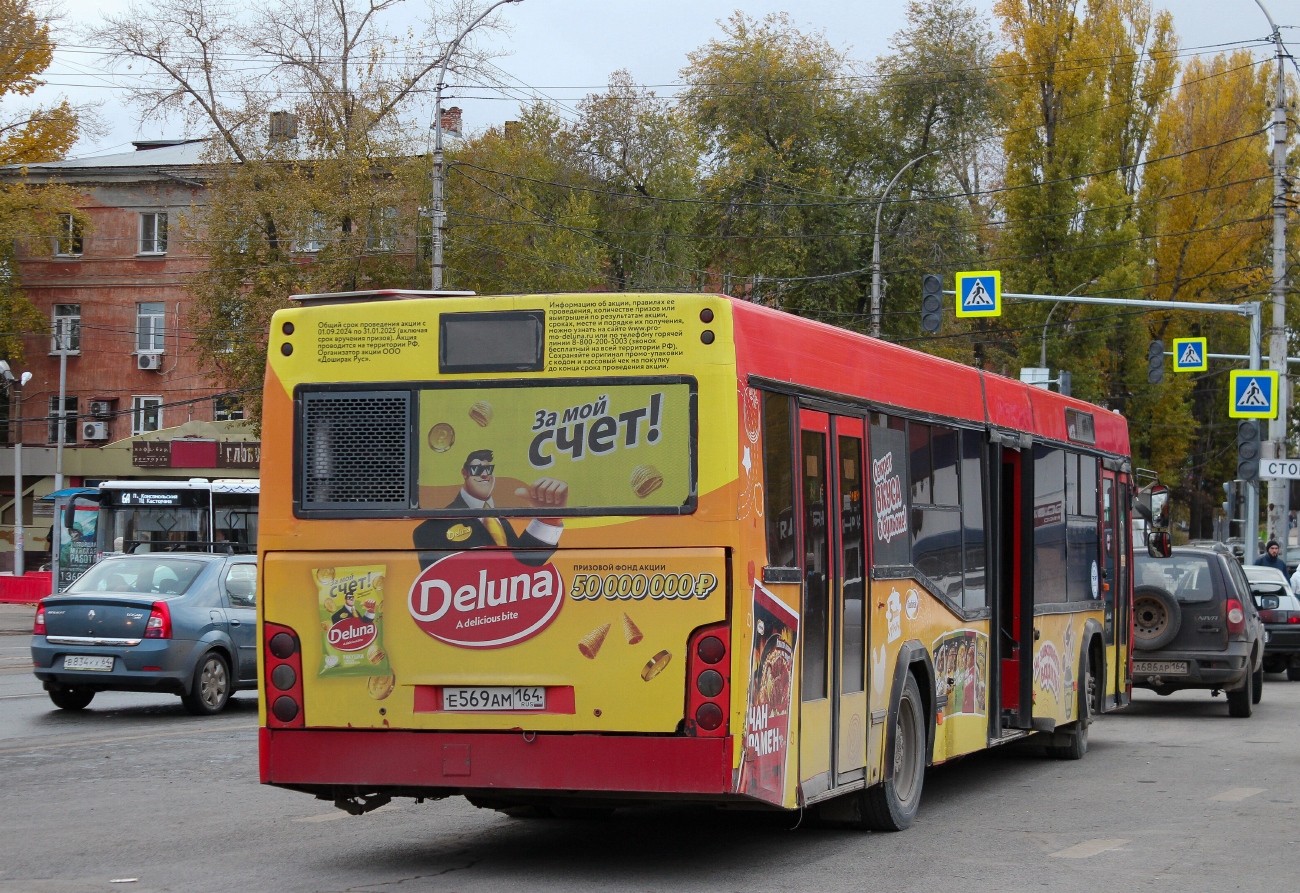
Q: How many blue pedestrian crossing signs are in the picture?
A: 3